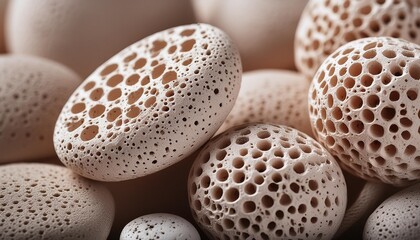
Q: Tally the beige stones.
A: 11